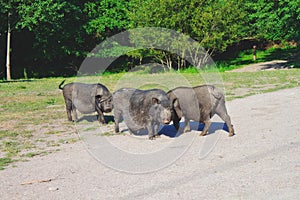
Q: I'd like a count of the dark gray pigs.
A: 3